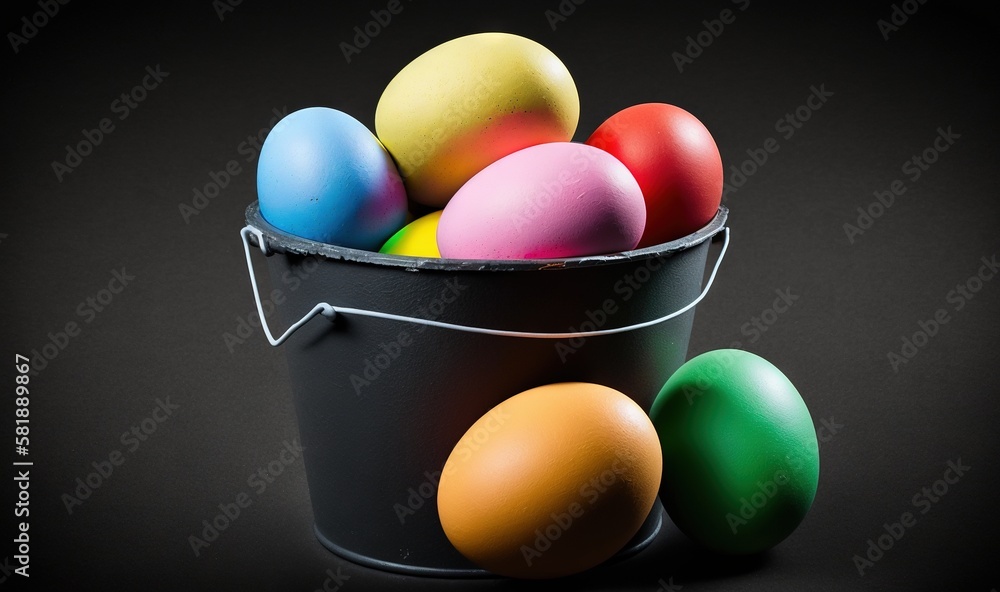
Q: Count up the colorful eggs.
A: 7